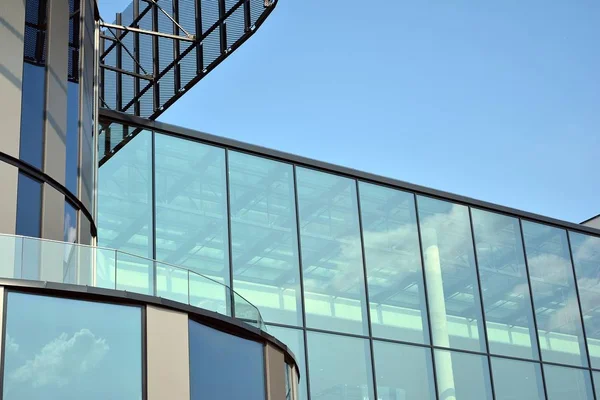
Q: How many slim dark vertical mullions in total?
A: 8